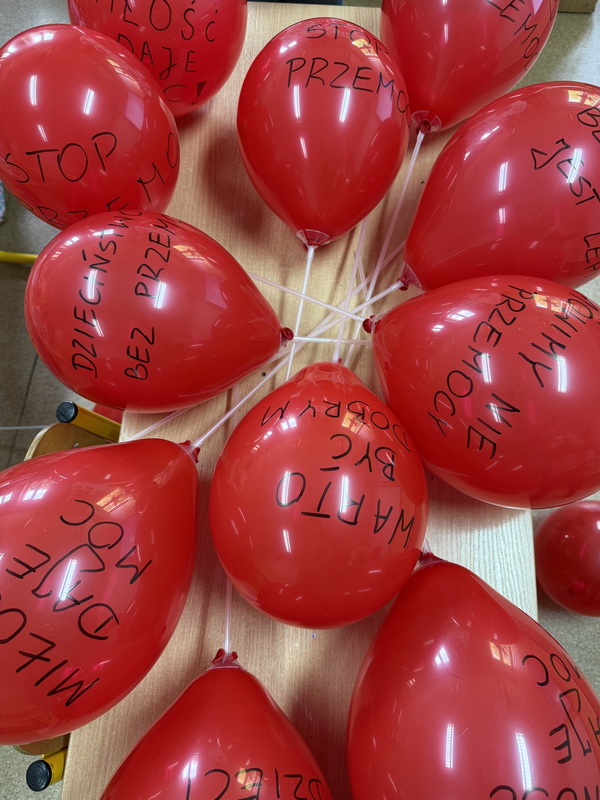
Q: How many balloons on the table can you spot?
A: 11